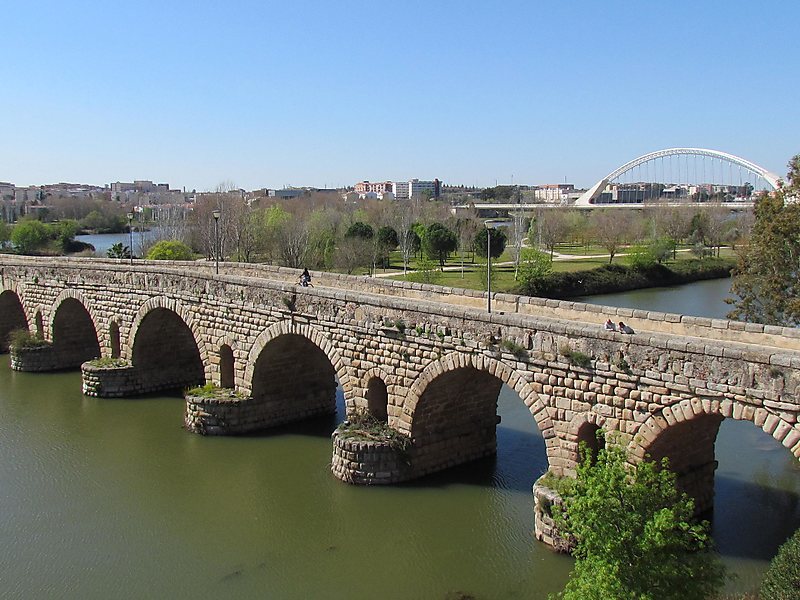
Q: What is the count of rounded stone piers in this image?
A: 5